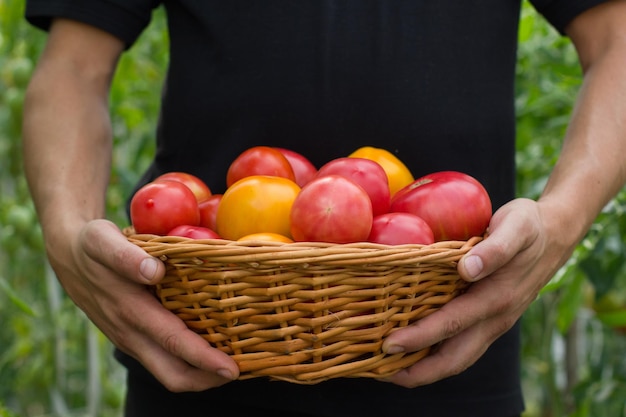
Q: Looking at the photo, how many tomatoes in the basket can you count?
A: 13